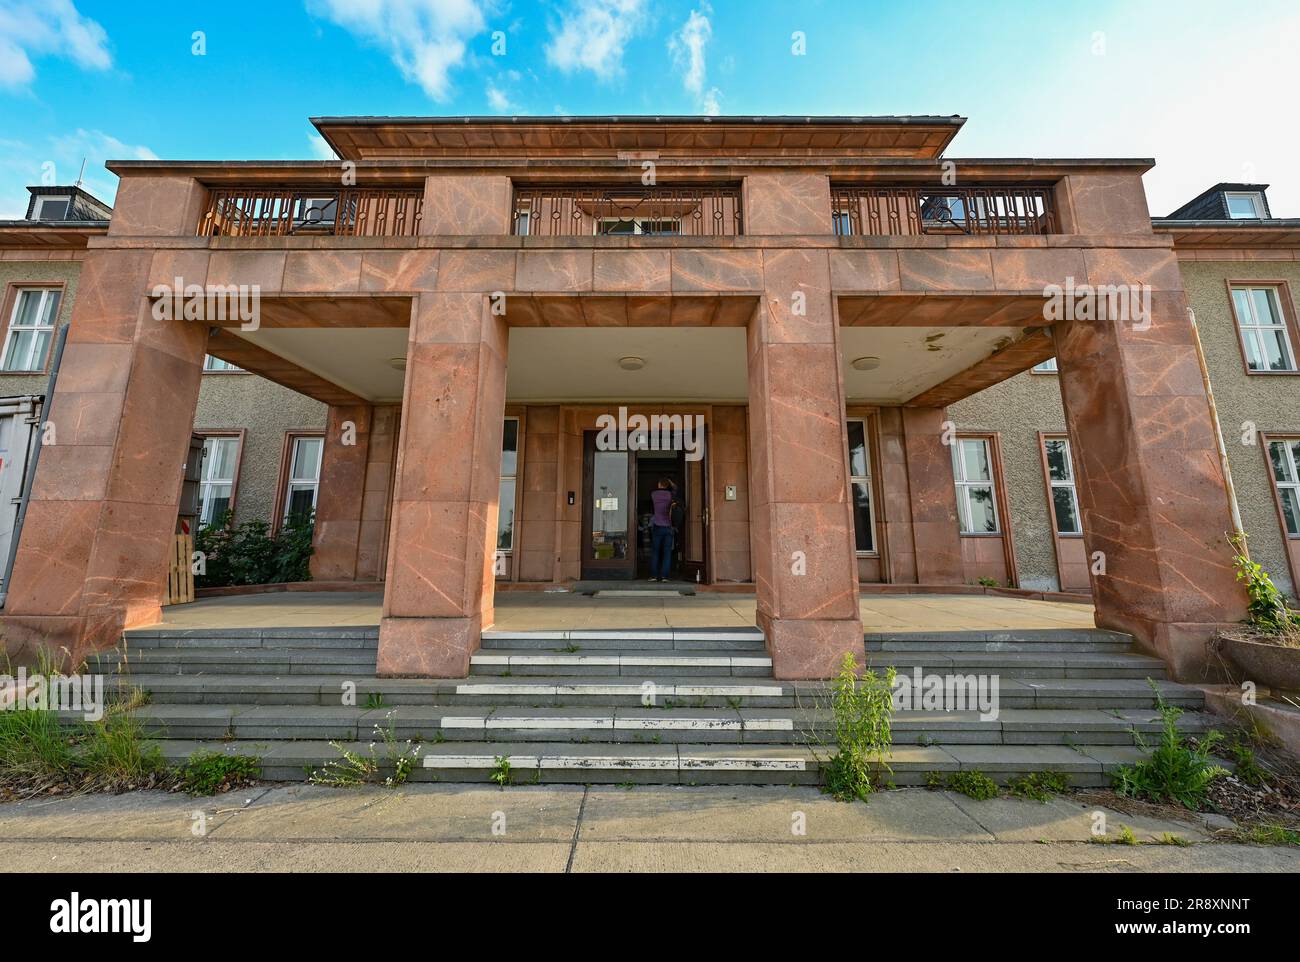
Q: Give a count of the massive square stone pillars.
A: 4